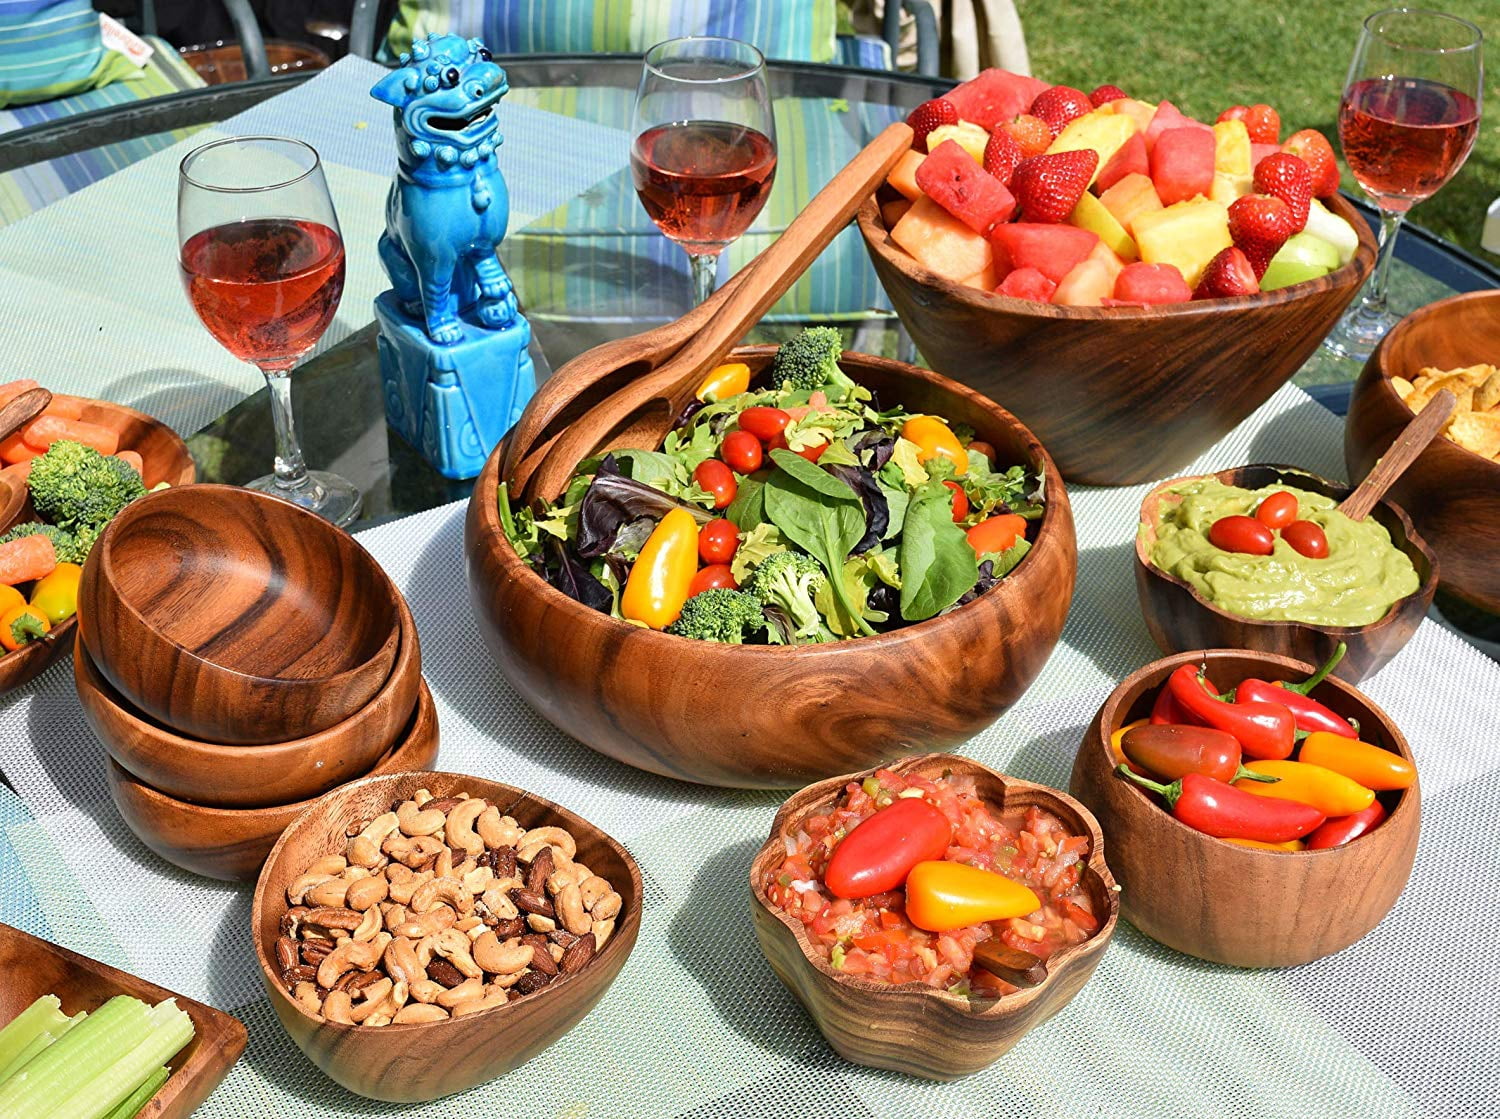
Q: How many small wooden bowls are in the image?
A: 7